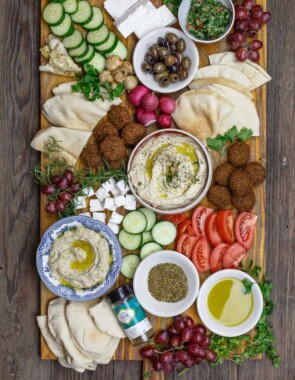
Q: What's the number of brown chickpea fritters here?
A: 12